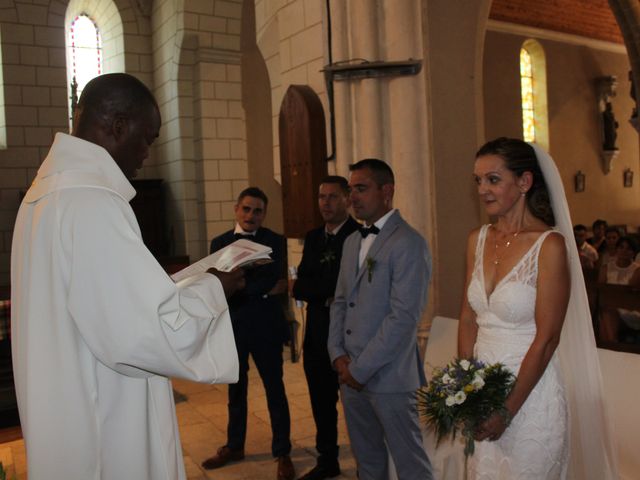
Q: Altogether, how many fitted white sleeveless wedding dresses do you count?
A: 1